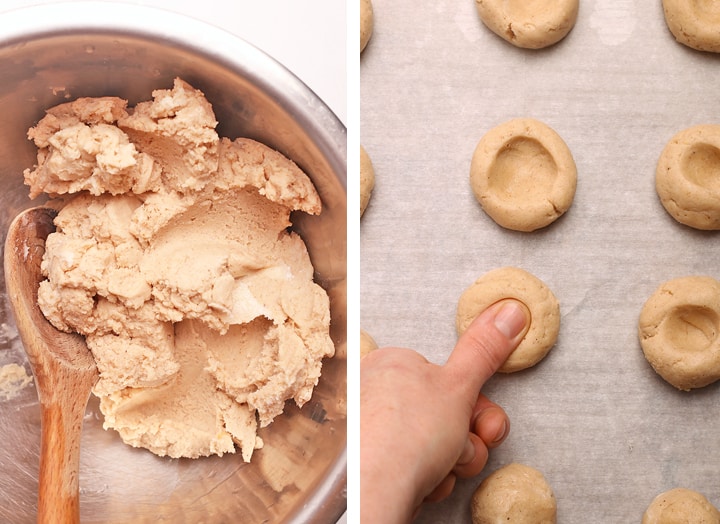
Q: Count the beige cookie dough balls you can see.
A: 11